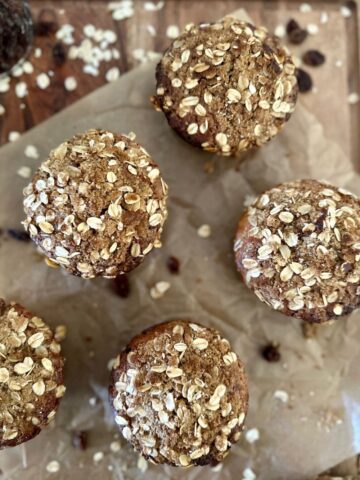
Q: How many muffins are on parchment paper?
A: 5